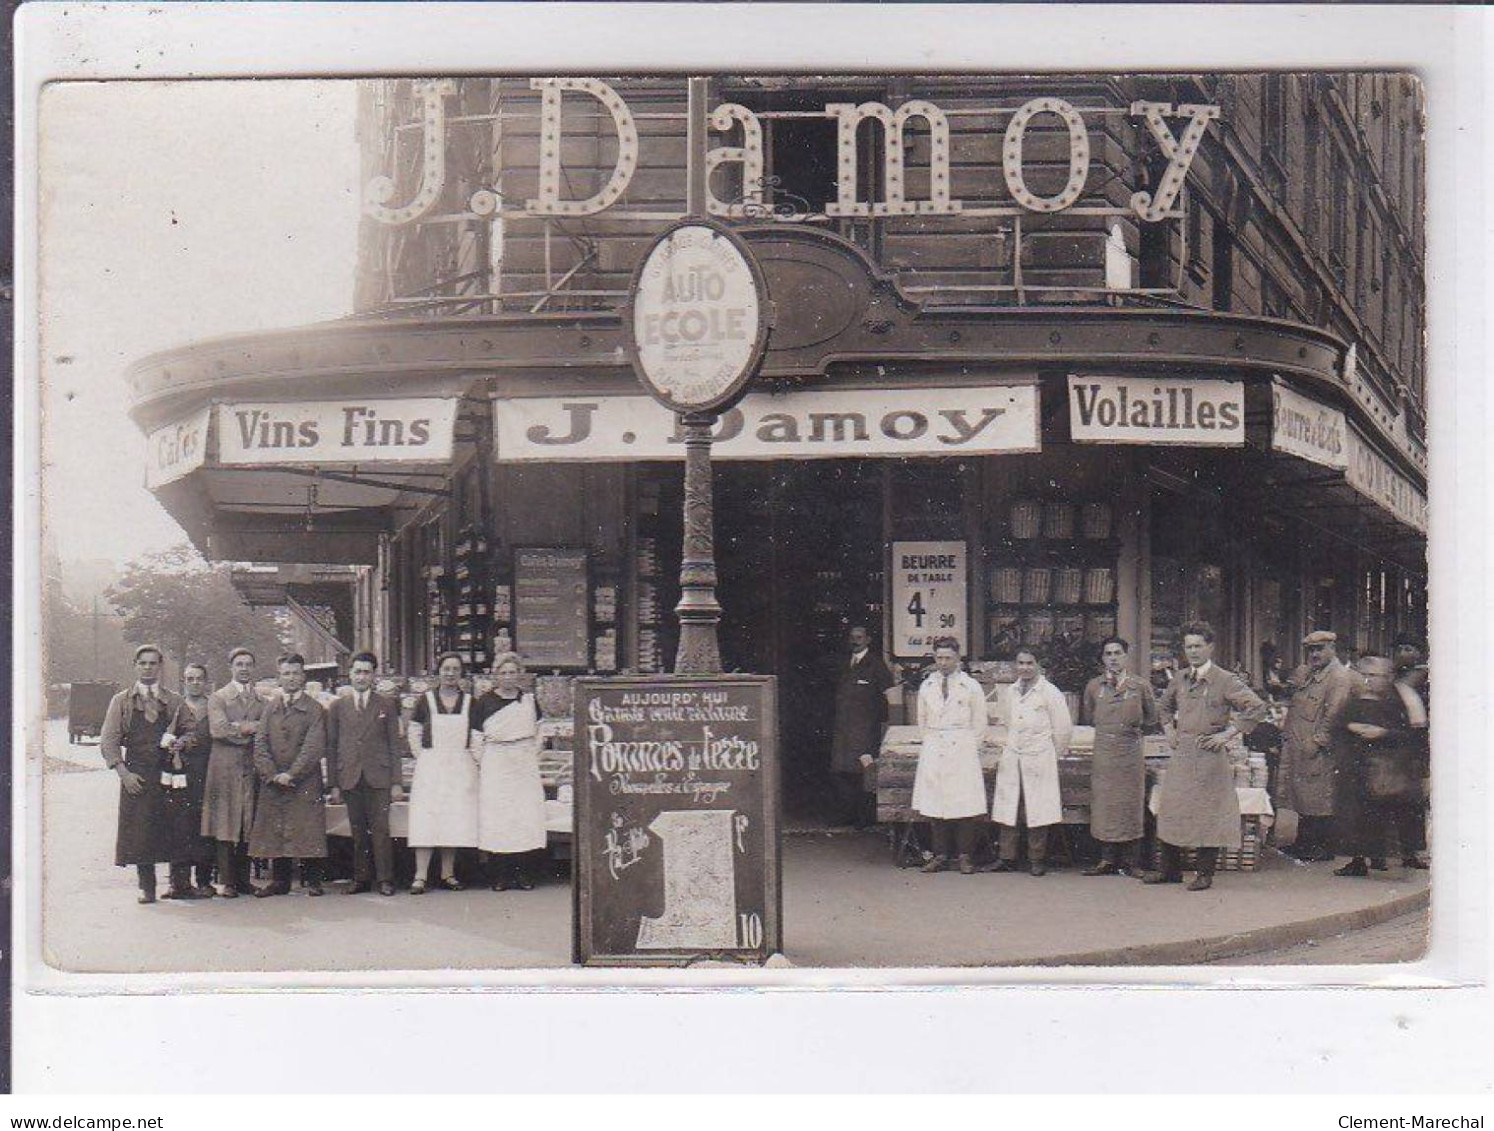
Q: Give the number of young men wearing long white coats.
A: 2